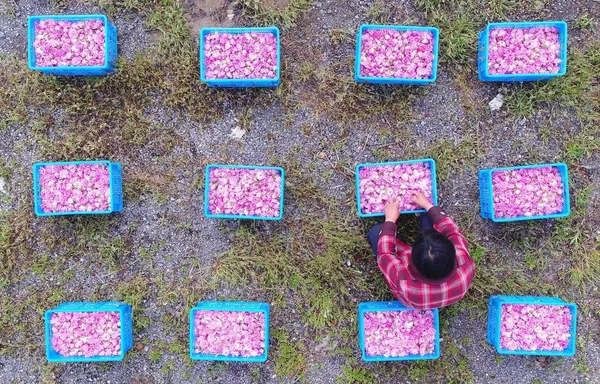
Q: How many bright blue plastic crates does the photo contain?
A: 12